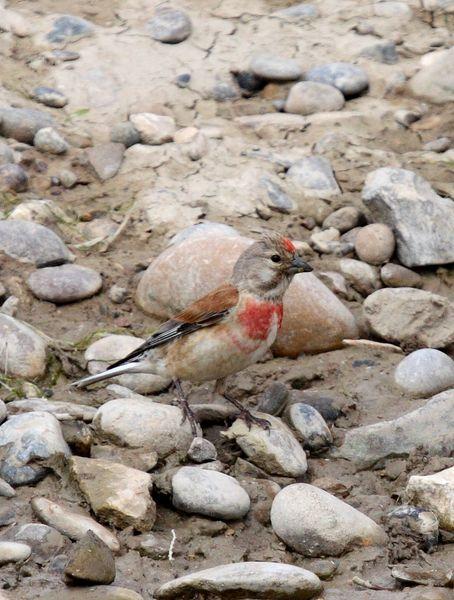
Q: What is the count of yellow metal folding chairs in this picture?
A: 0